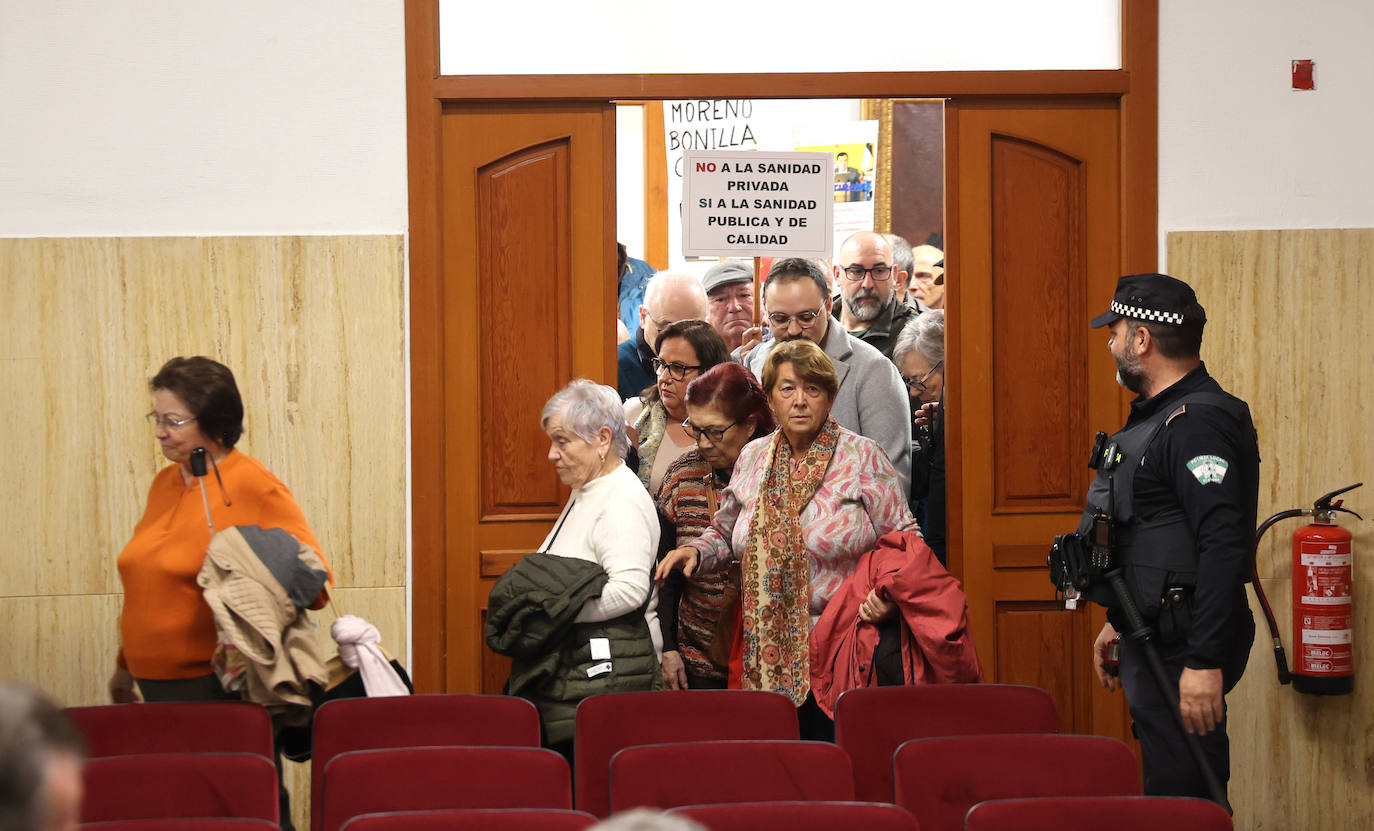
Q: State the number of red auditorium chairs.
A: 12